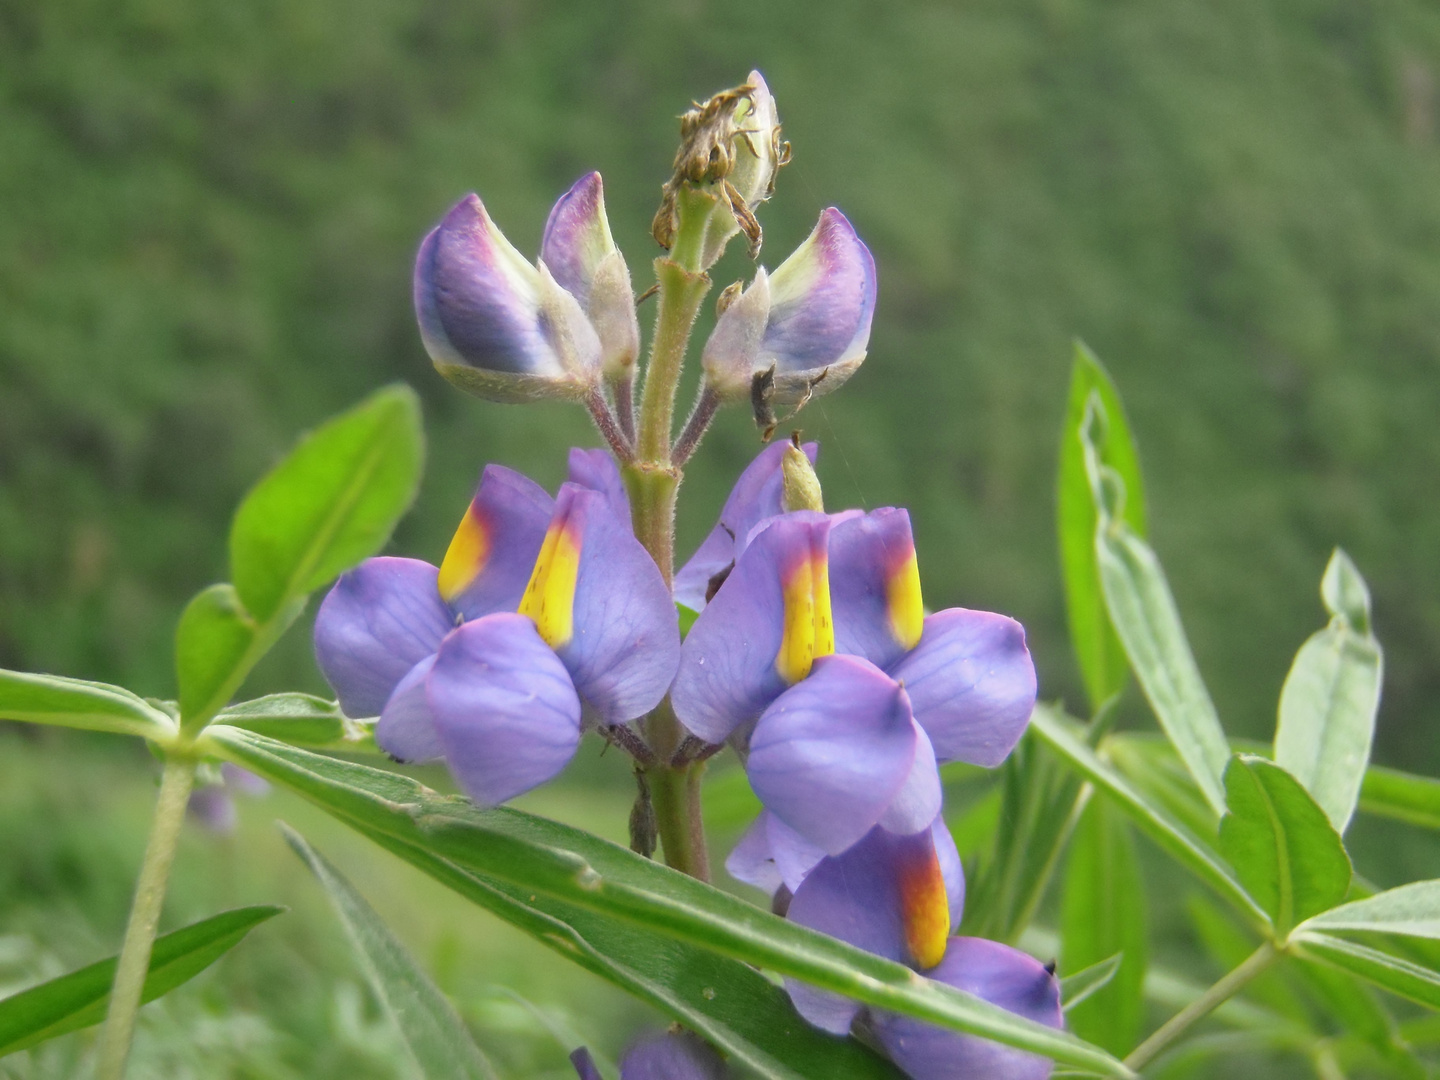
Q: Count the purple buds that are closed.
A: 3